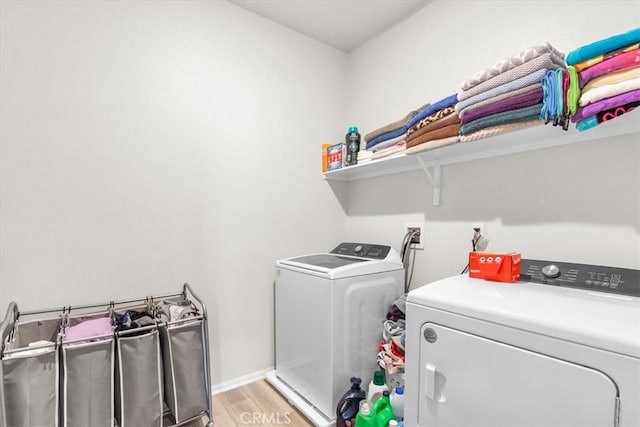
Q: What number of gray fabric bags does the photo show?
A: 4